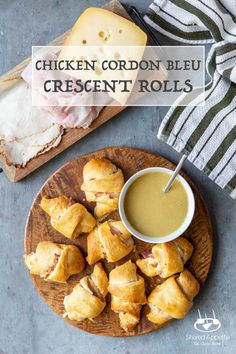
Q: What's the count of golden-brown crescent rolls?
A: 8